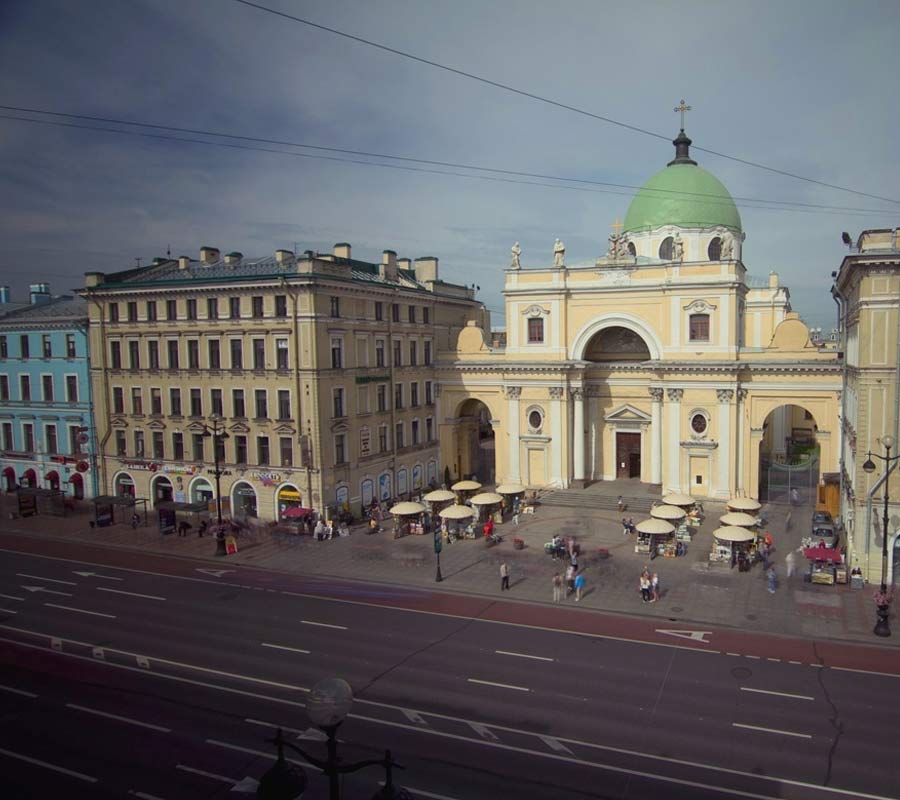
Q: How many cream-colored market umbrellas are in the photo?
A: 12